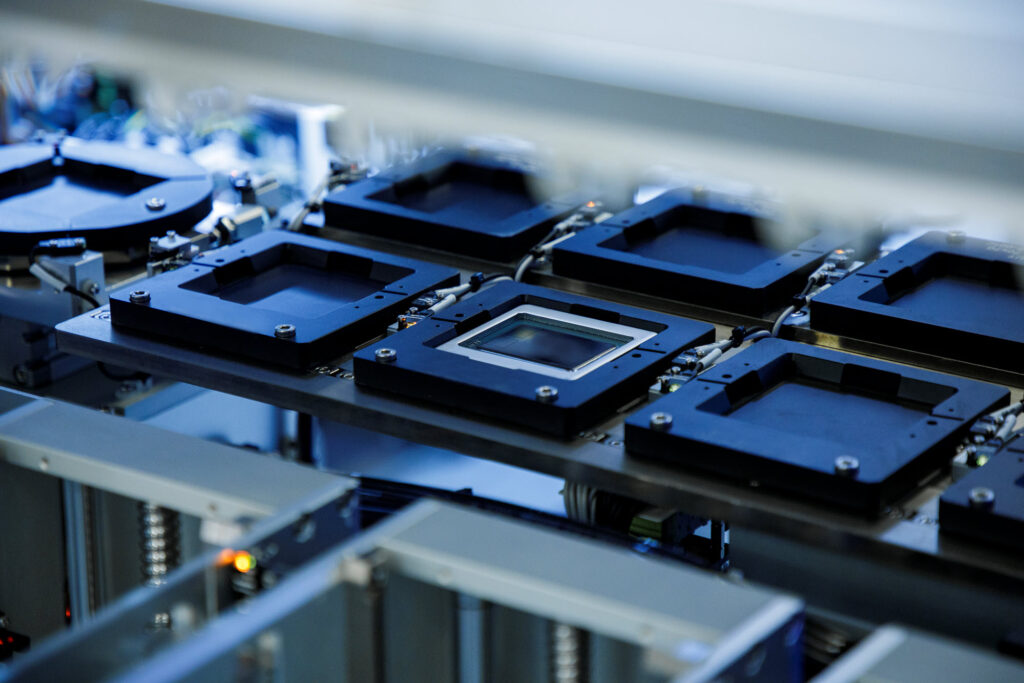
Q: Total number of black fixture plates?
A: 8